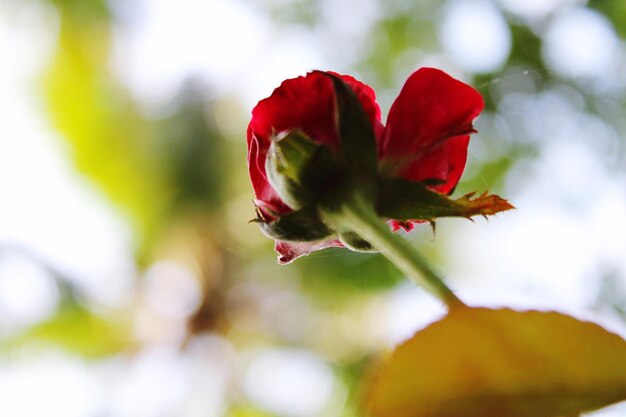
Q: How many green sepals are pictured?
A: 5